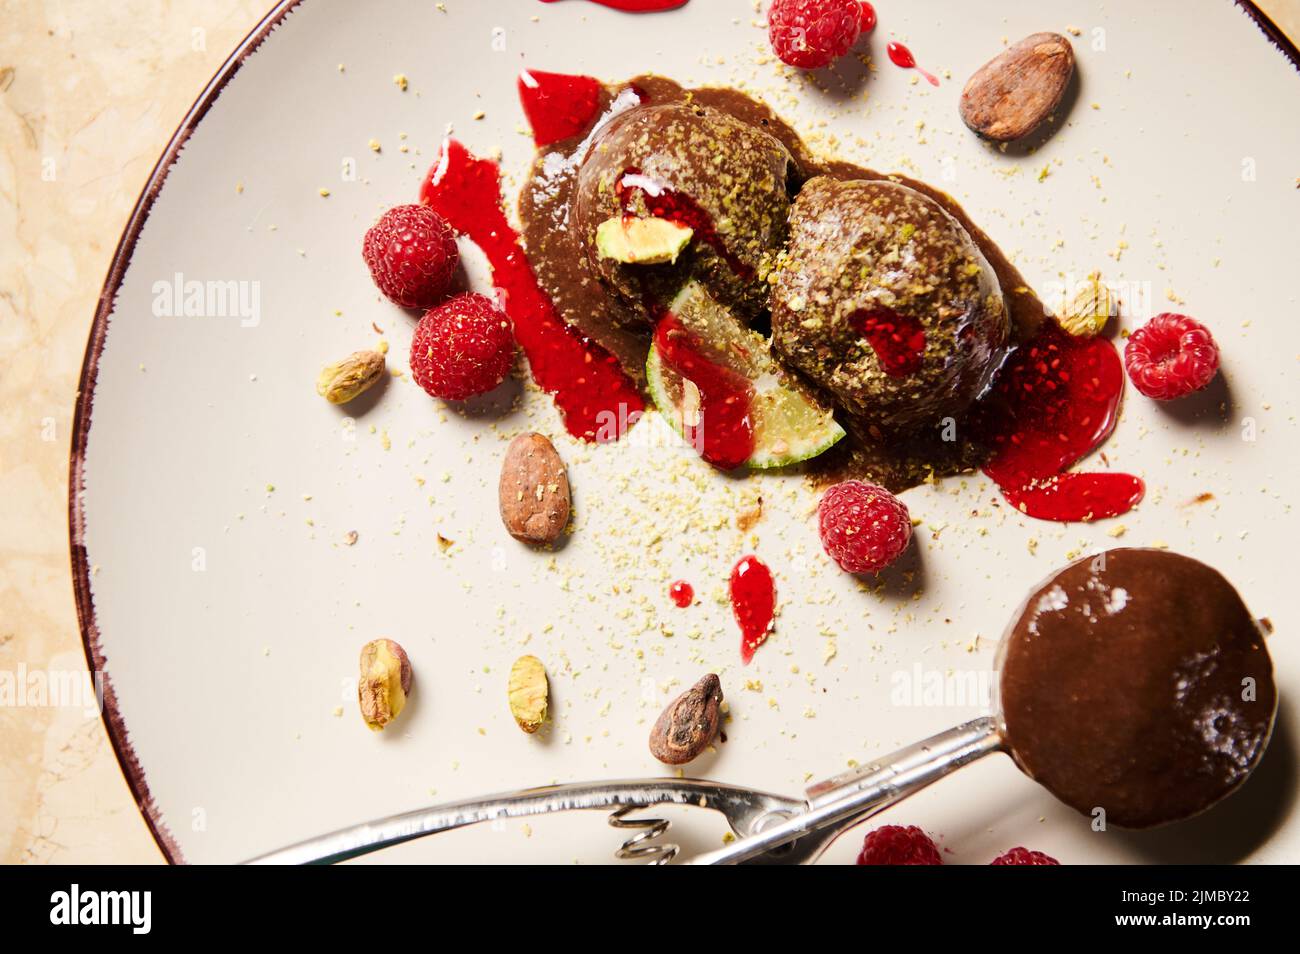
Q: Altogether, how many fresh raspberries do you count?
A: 7